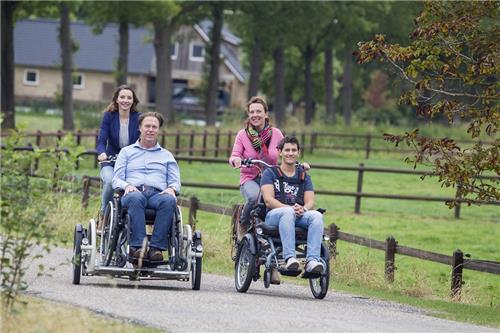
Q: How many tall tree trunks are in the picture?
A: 10